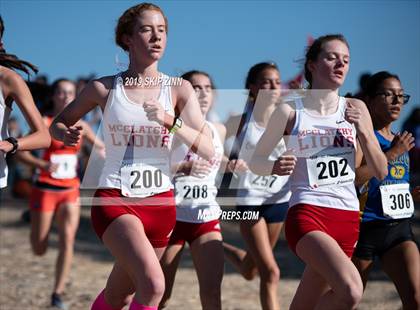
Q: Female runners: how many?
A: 7